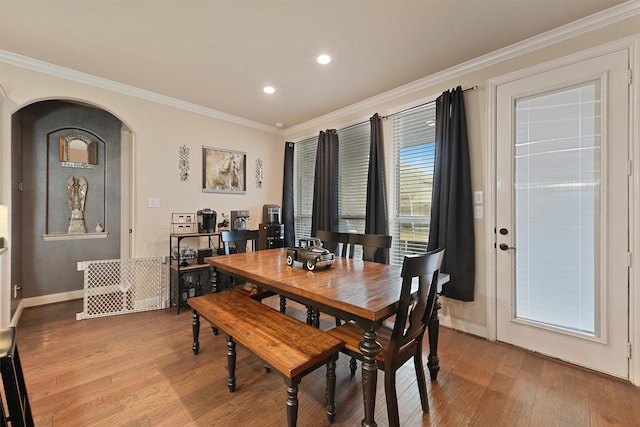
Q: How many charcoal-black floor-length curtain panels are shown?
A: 4